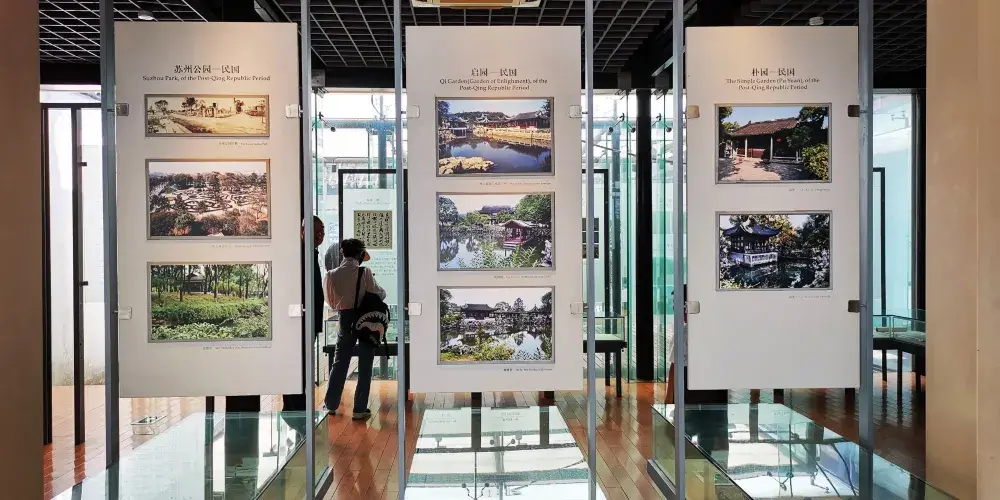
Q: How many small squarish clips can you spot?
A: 12